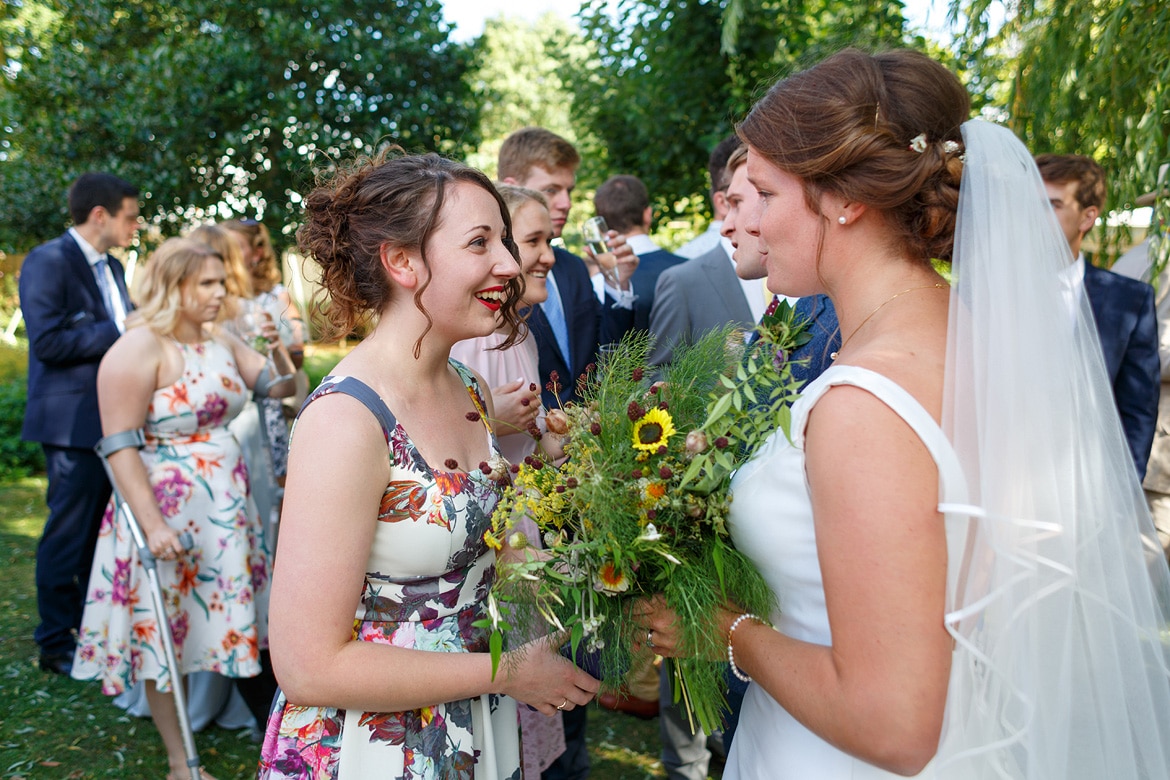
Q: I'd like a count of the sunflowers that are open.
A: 1